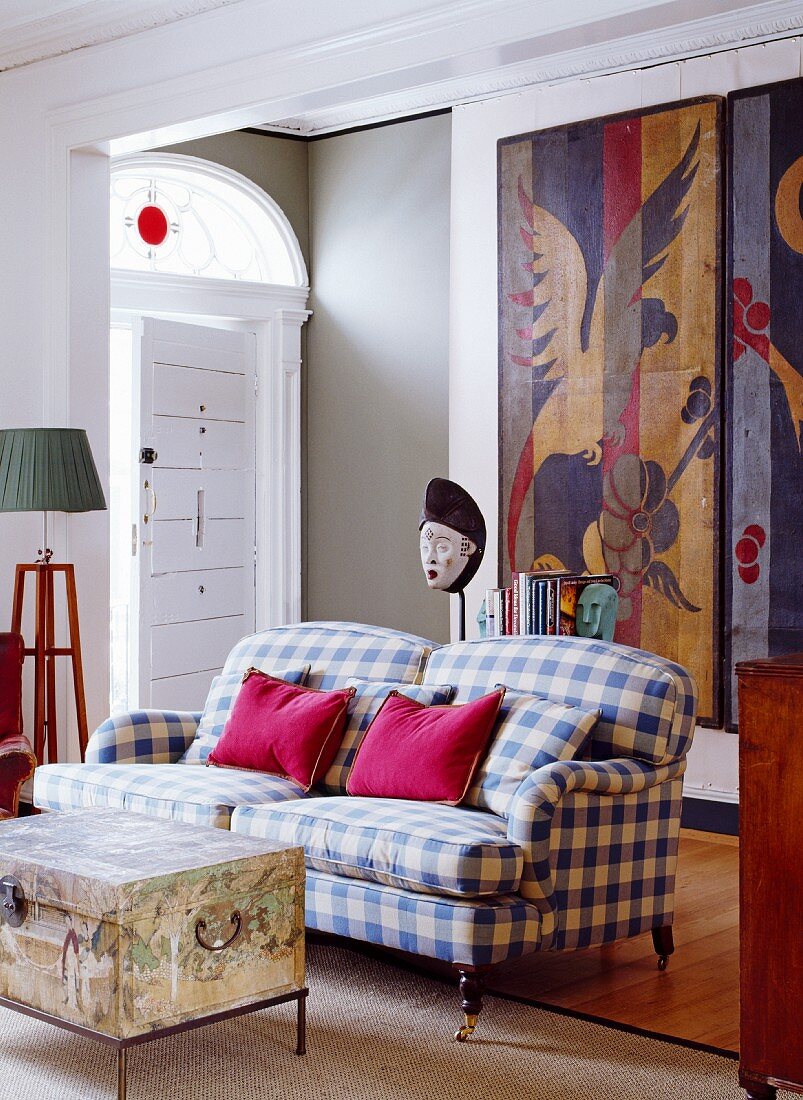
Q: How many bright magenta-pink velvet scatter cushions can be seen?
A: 2